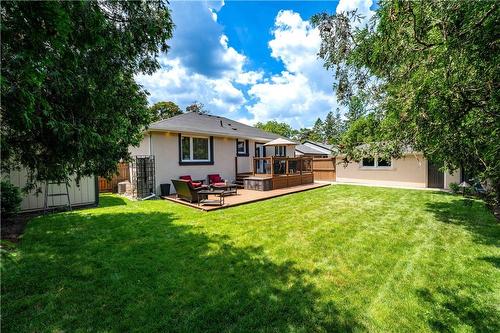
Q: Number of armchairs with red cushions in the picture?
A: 2